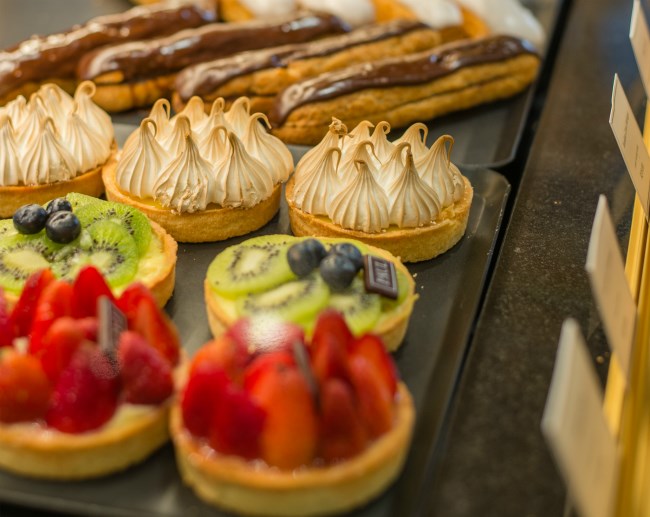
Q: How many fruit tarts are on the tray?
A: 4